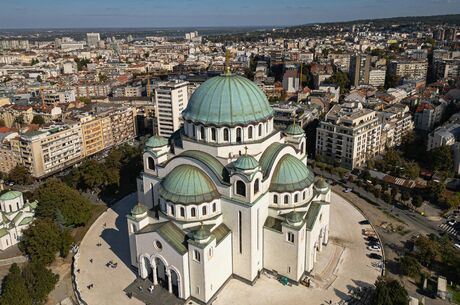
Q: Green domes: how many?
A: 11